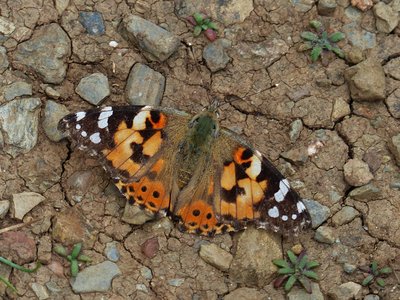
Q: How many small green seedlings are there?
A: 5